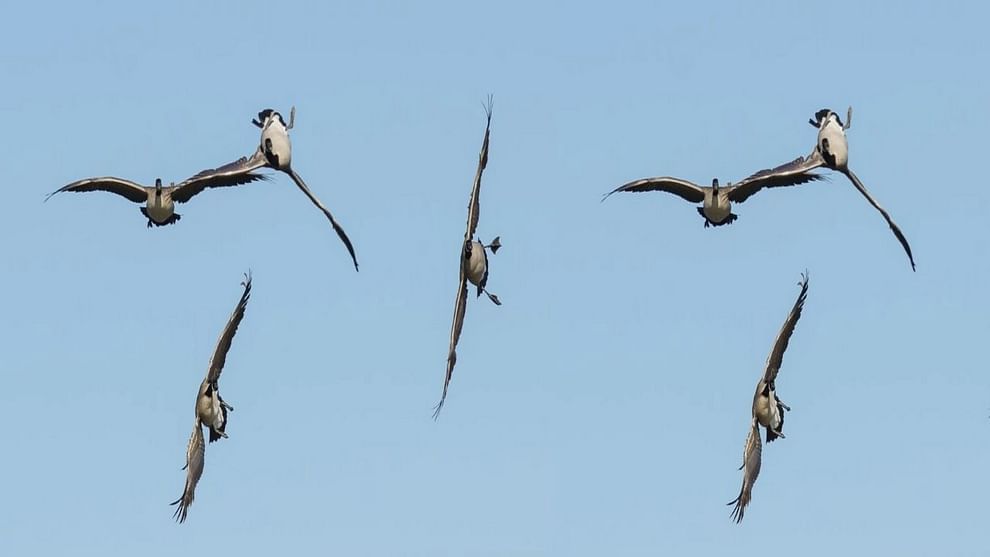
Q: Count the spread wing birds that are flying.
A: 7